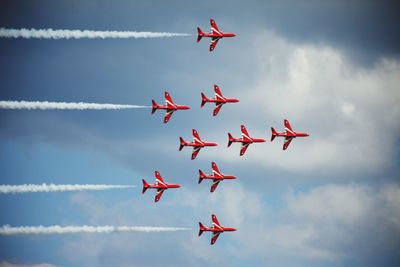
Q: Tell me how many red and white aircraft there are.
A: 9